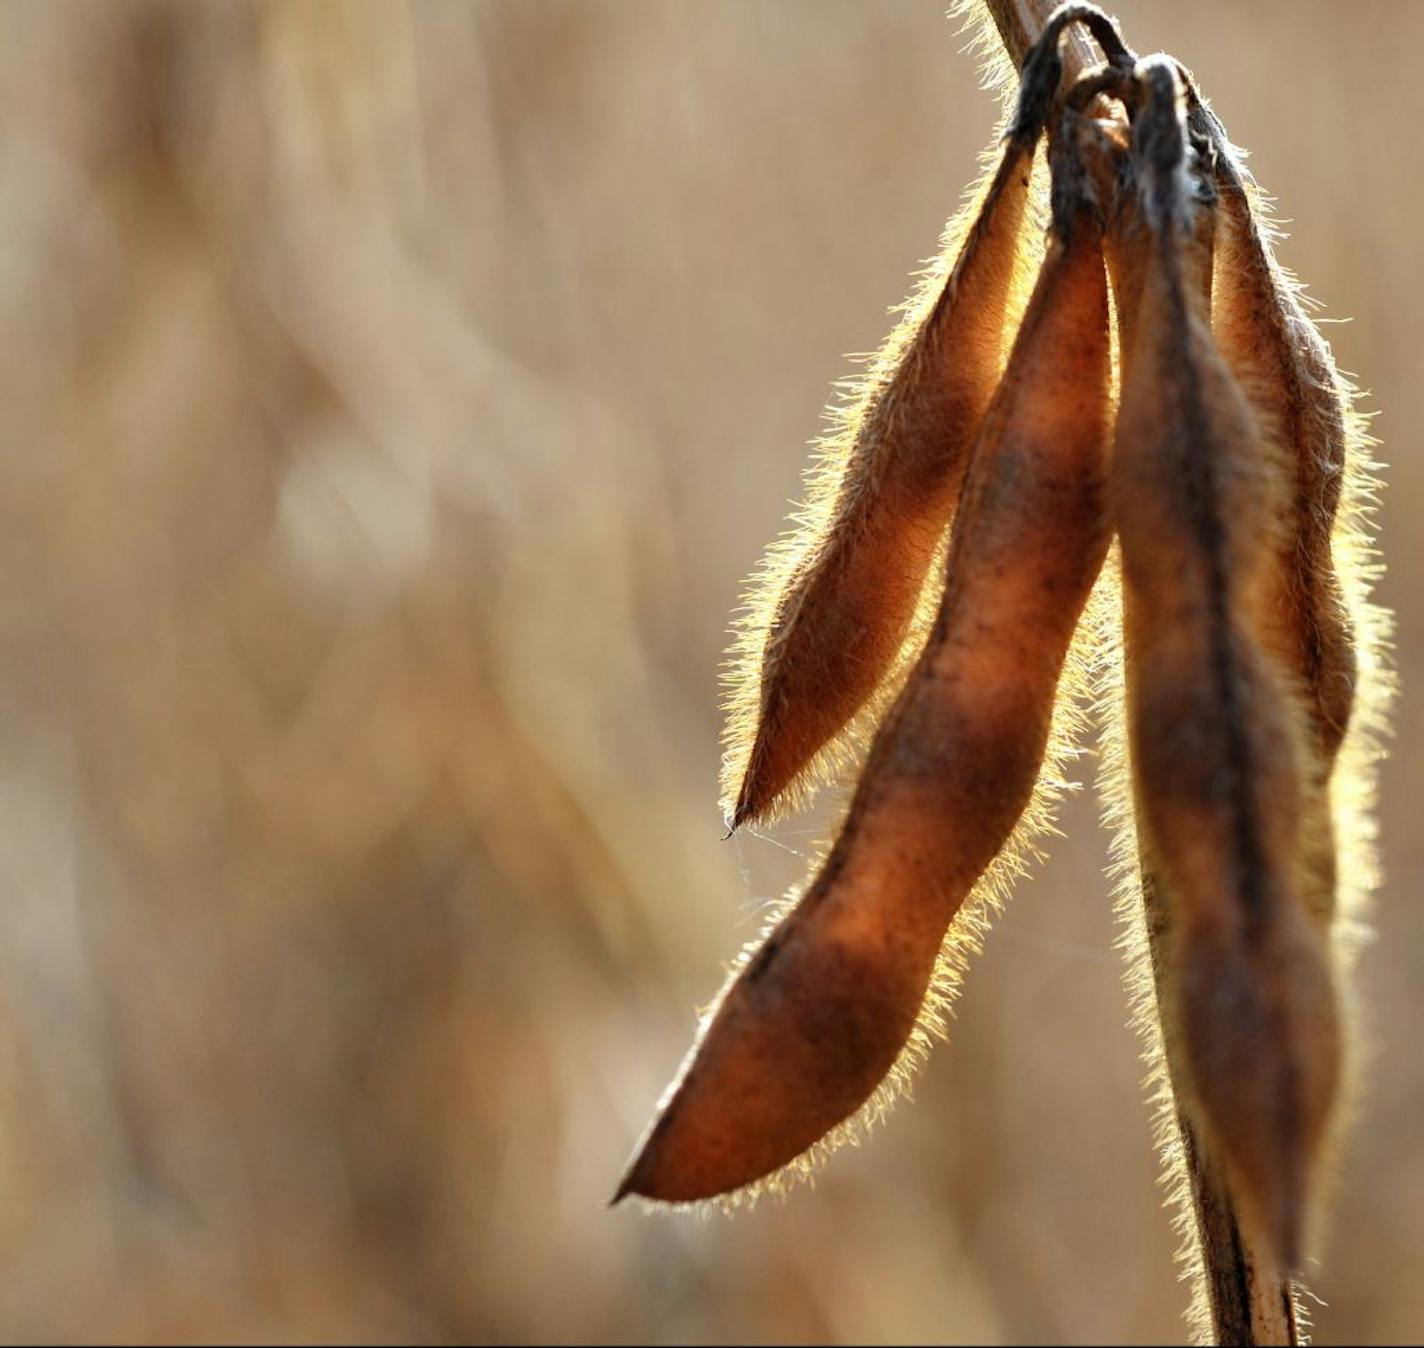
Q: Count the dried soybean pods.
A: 4